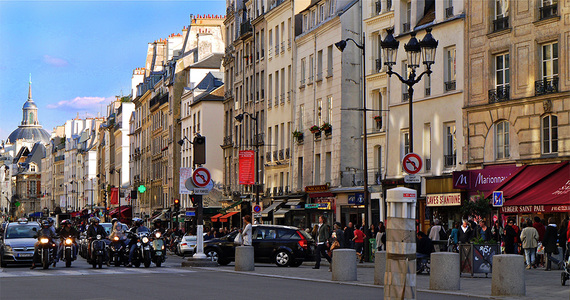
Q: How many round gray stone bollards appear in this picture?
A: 5